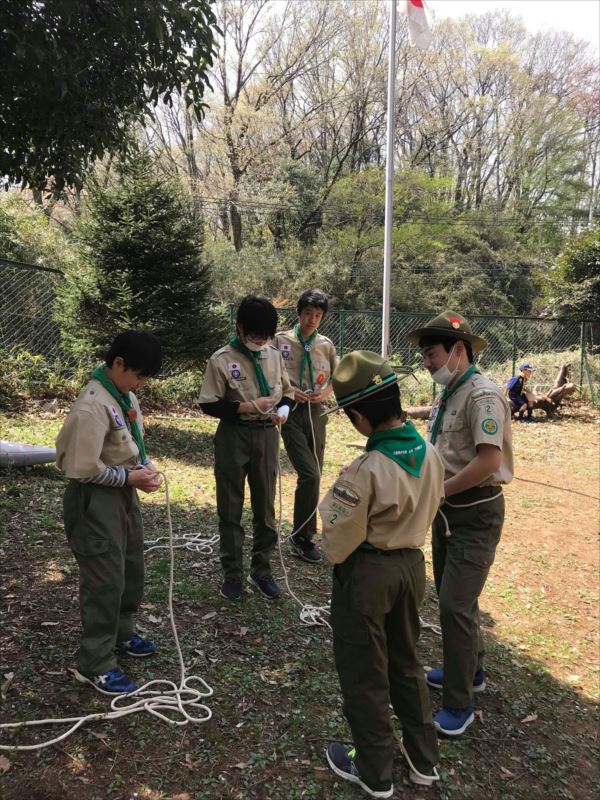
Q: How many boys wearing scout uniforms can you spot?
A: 5